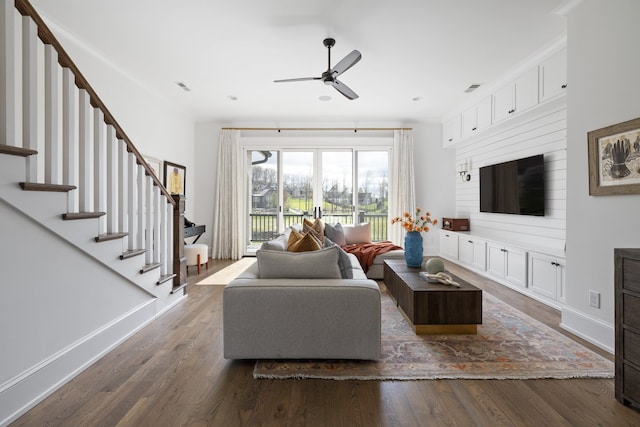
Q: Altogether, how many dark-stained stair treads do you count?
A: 8